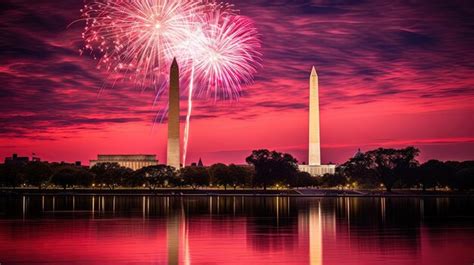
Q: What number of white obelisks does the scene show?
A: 2